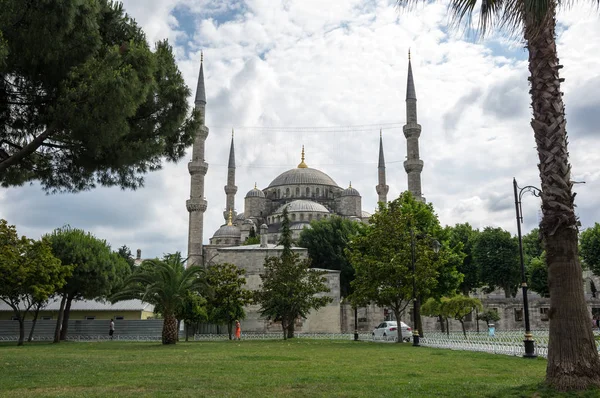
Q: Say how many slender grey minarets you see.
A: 4